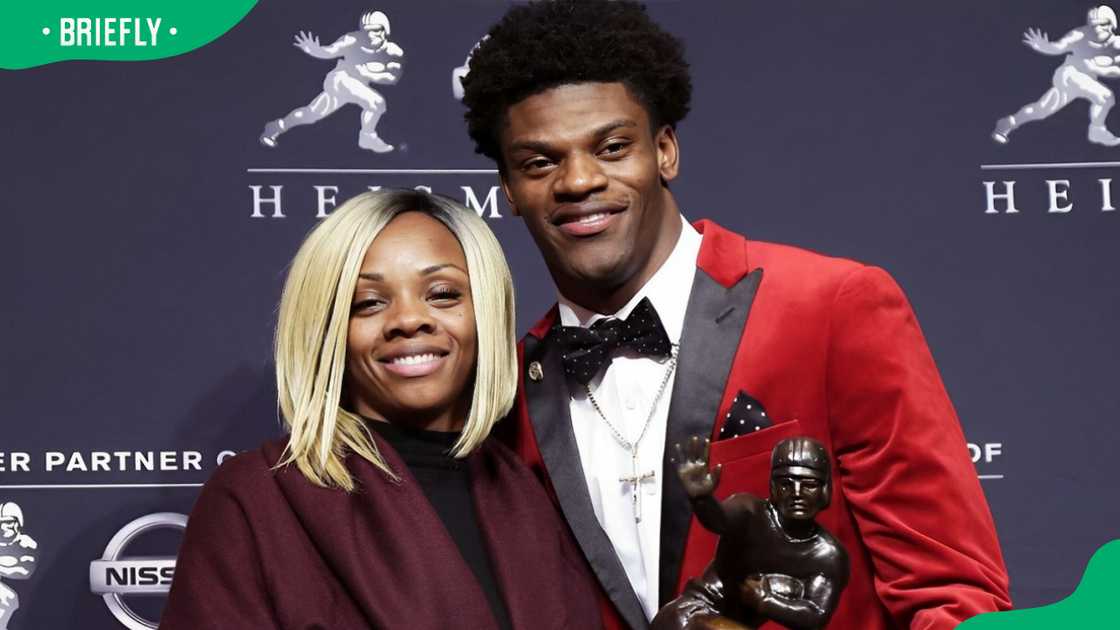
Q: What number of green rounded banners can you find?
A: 2